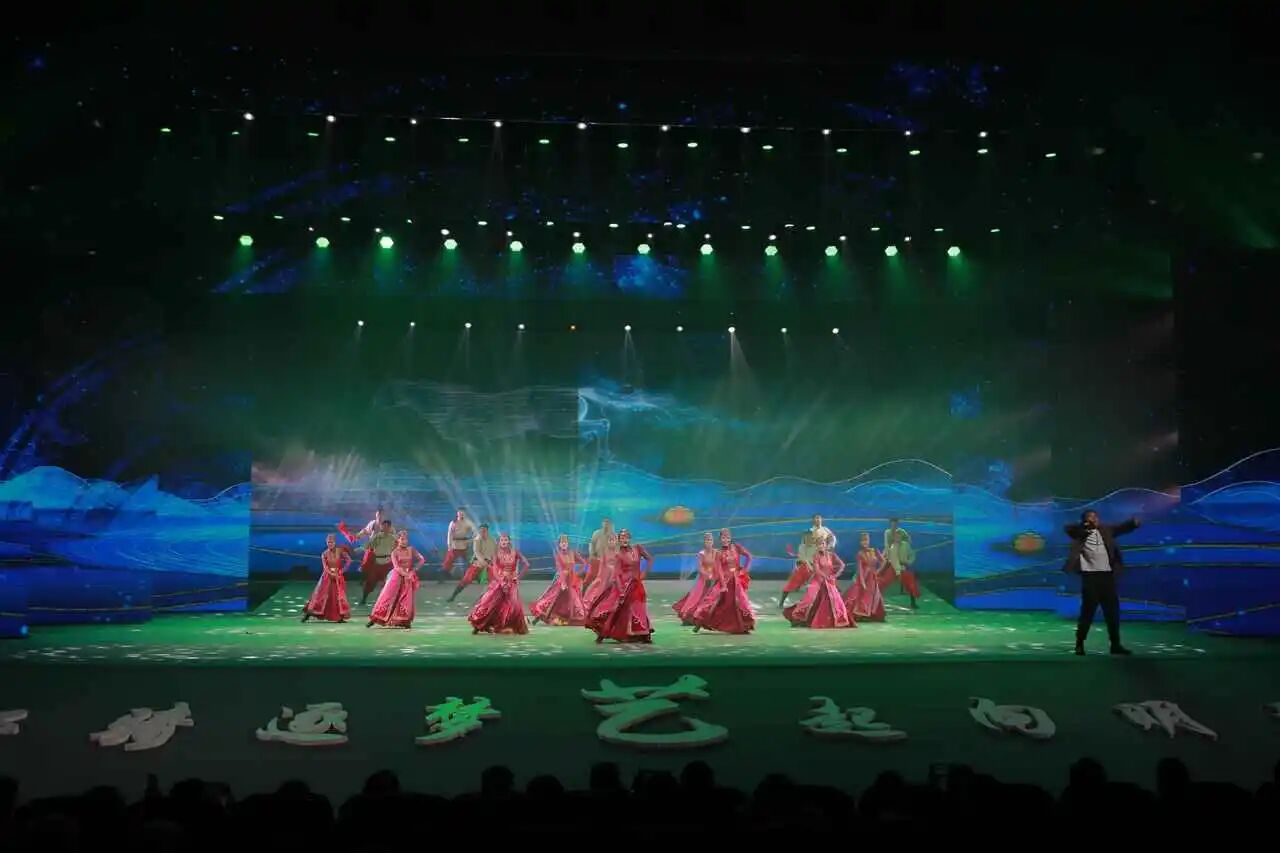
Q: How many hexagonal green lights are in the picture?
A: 12